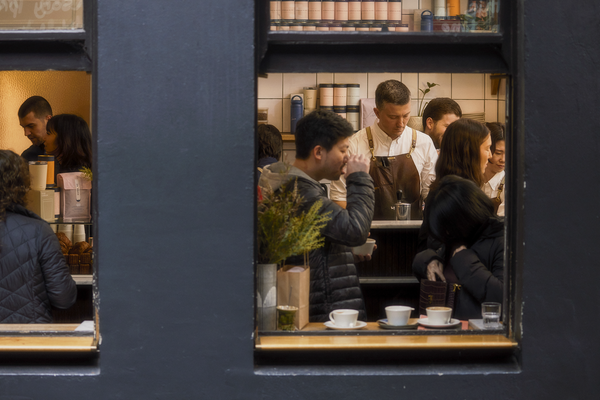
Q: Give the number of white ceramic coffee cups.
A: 3